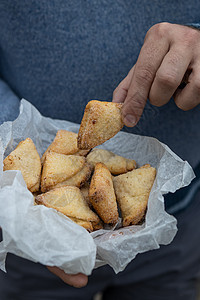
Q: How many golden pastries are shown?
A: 8